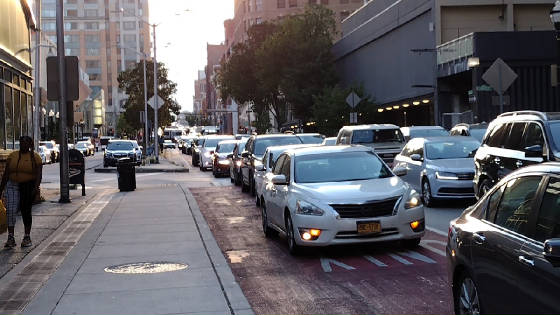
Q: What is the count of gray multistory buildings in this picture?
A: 1